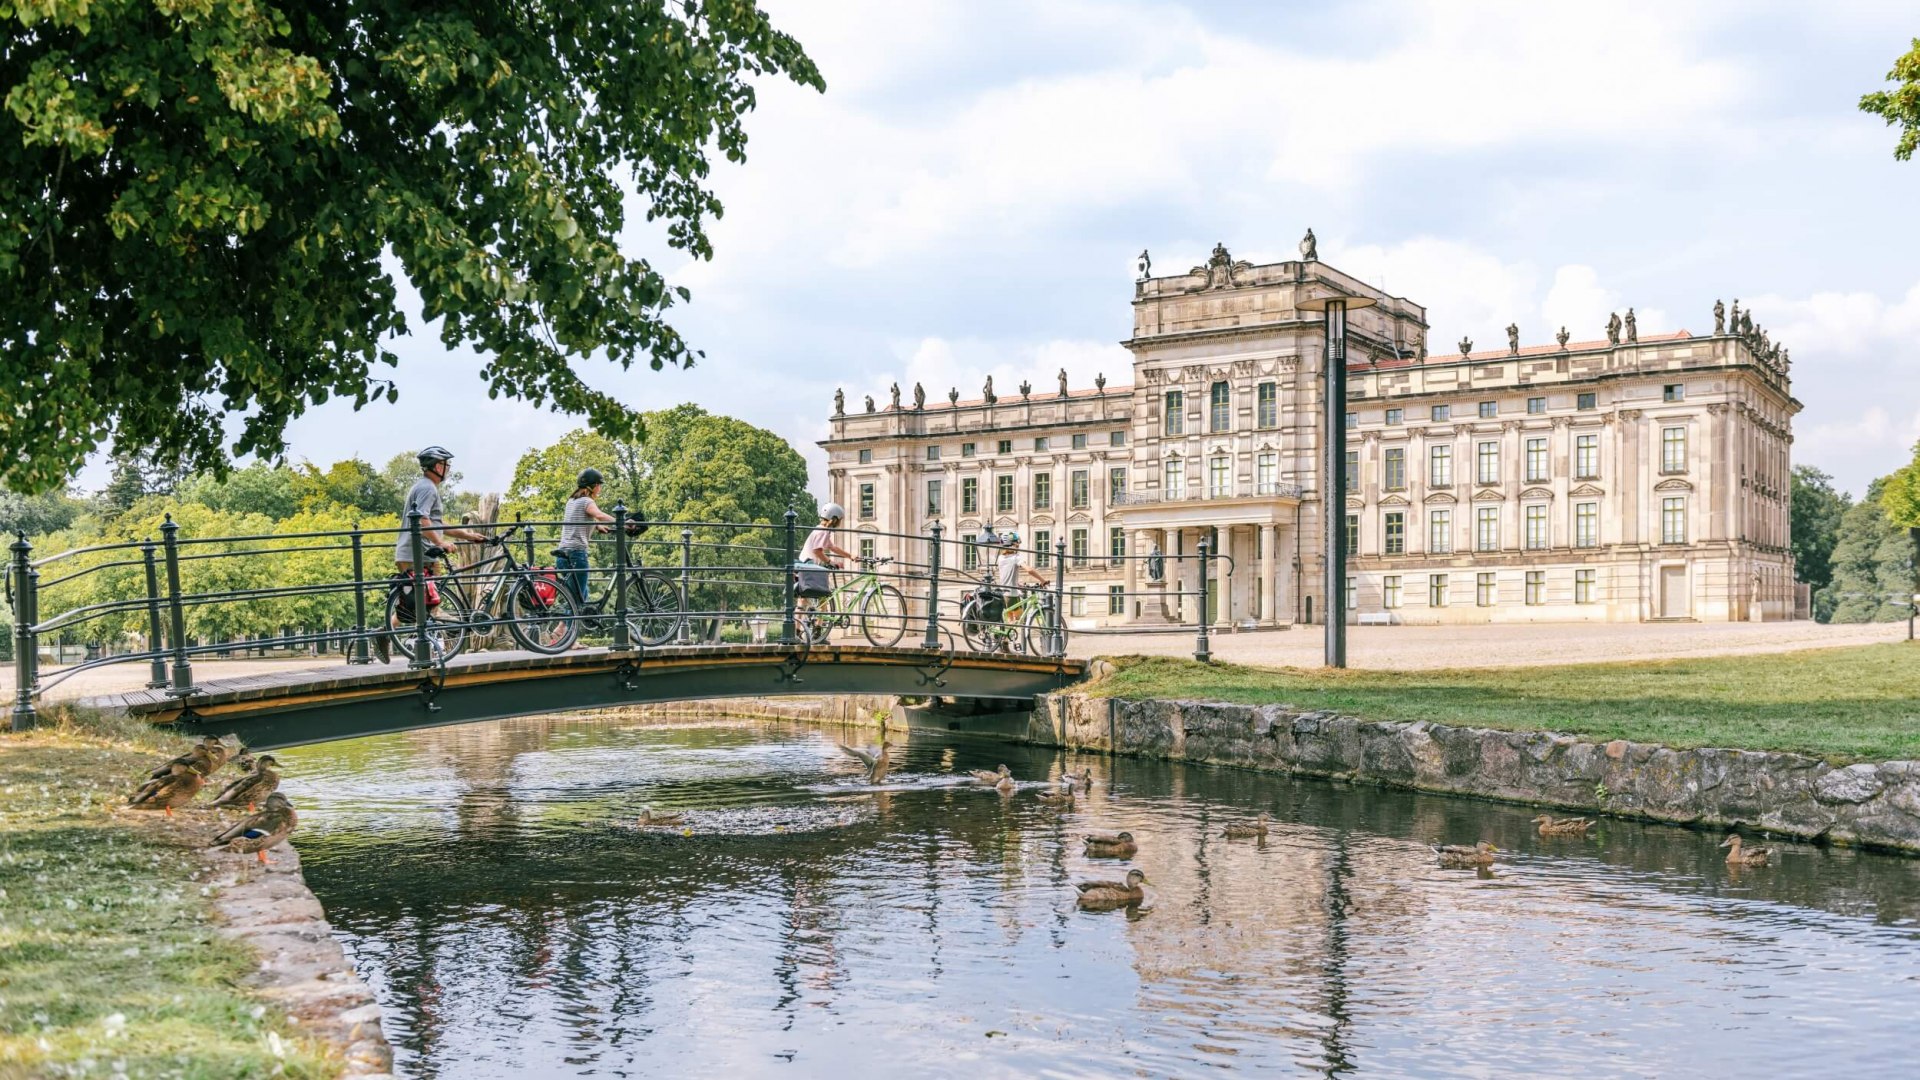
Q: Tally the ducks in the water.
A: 12